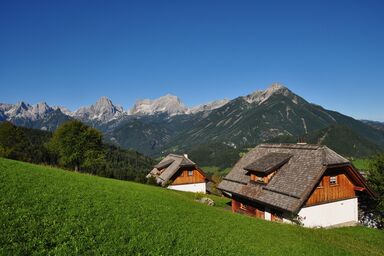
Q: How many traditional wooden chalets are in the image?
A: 2